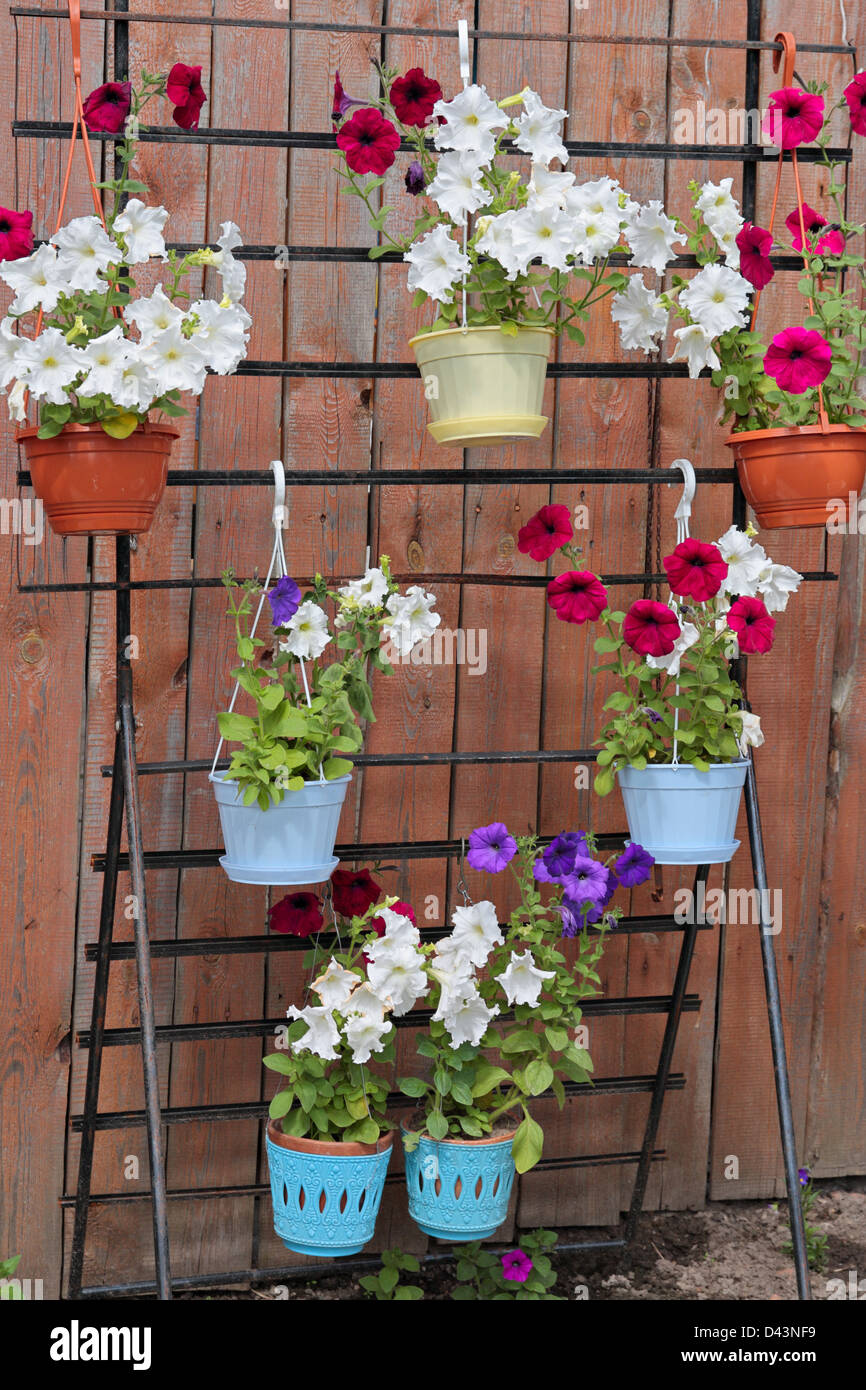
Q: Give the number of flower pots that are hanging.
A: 7